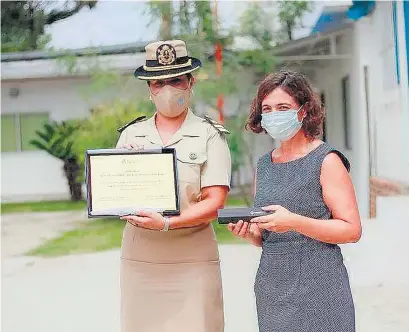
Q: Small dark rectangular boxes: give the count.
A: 1